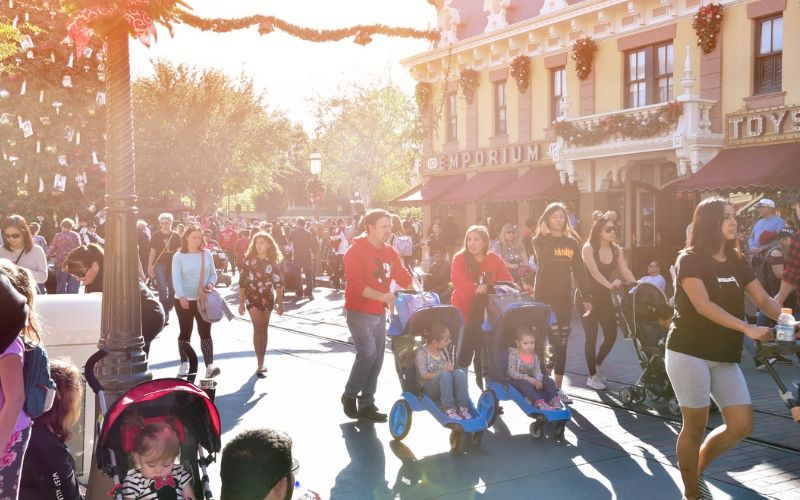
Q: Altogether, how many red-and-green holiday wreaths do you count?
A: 5